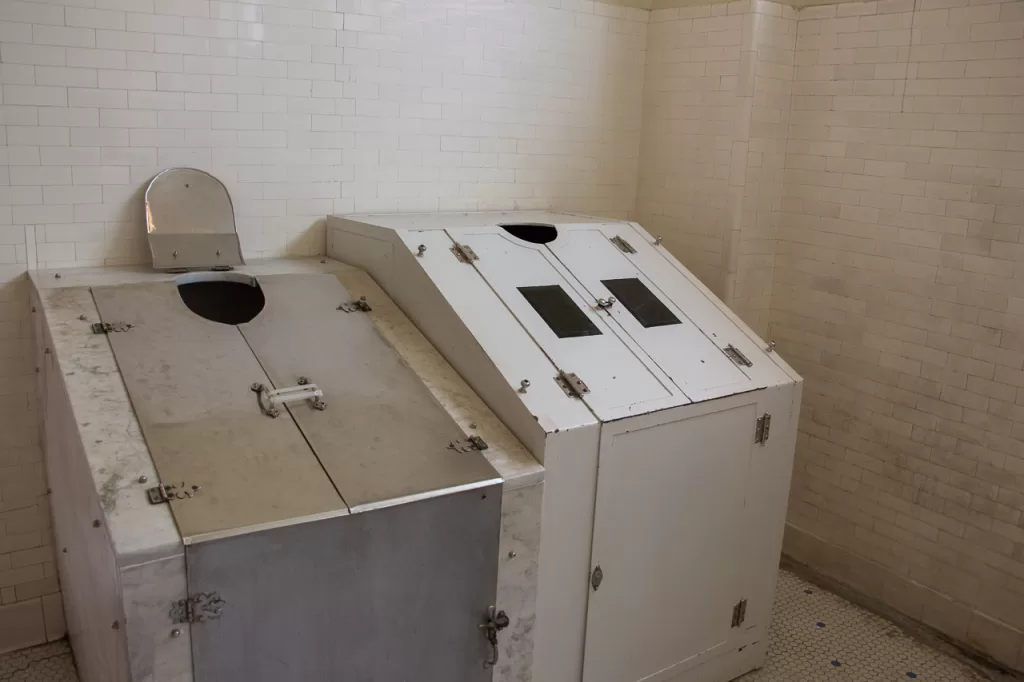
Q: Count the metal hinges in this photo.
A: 11